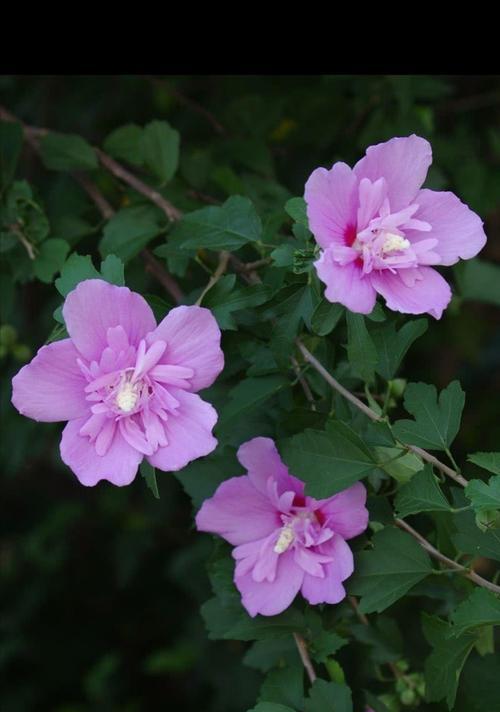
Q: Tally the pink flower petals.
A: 15